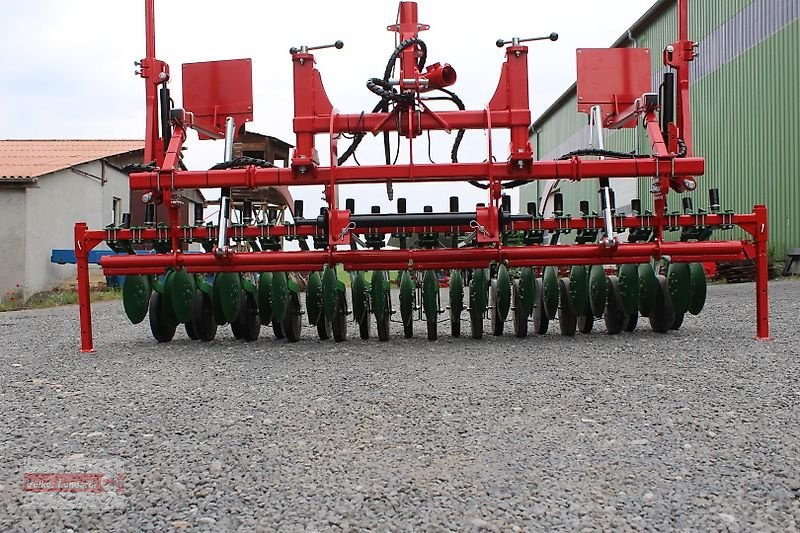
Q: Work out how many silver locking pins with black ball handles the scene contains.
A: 2